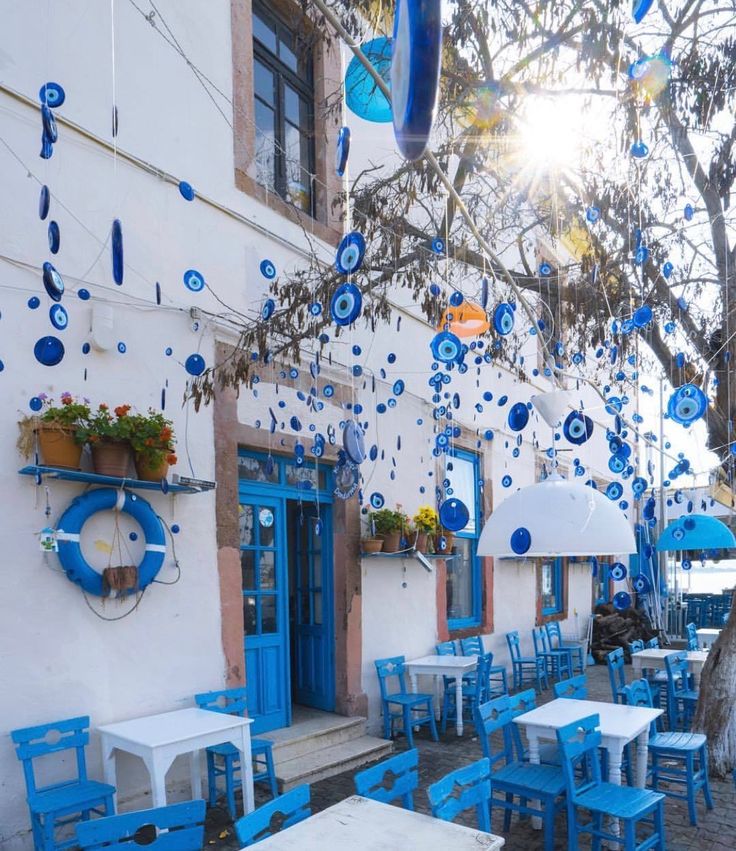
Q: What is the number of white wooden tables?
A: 6